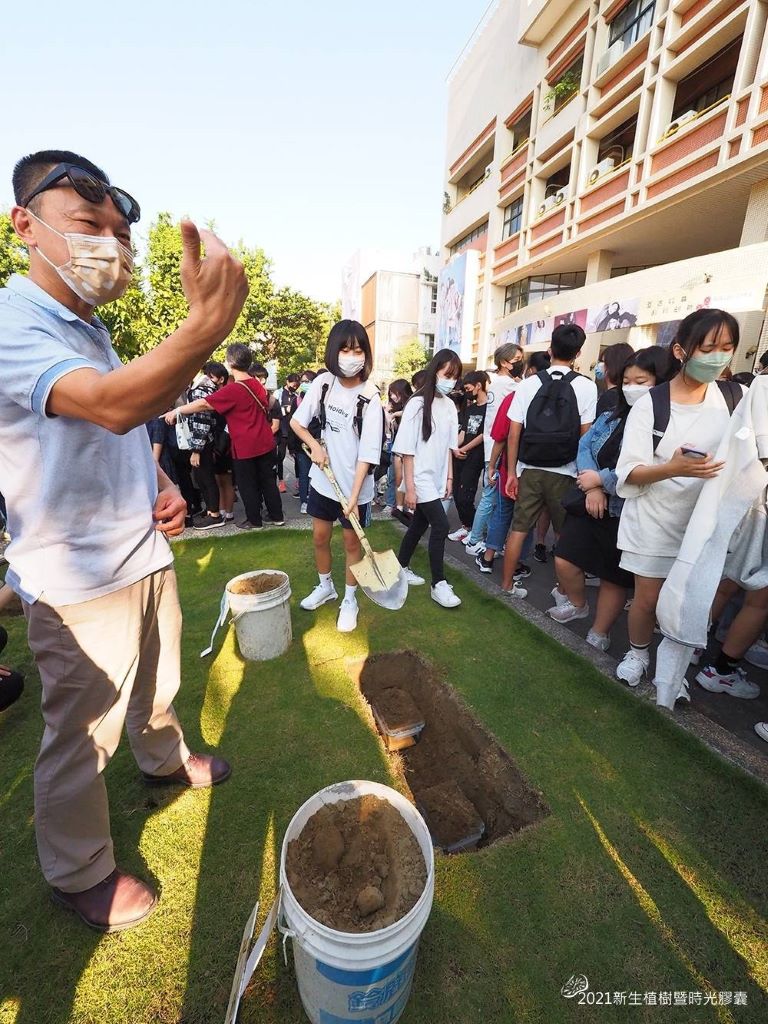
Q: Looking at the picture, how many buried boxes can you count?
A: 2